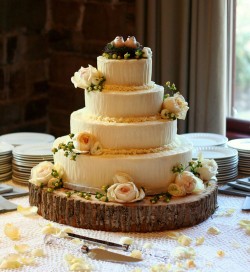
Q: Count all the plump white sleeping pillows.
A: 0